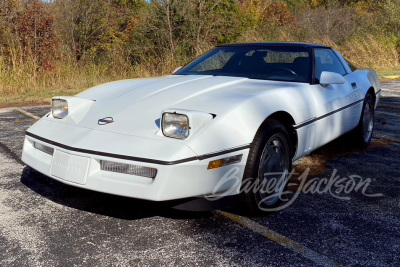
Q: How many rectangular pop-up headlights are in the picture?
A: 2